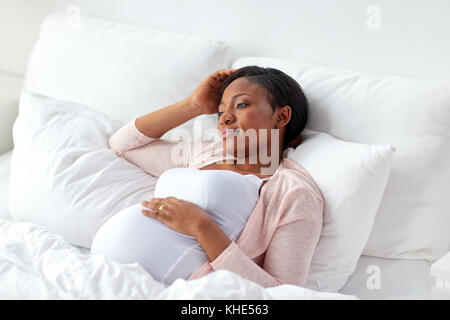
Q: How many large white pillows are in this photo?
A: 4